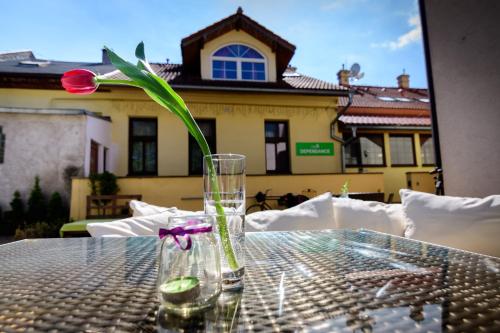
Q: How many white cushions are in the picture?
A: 5